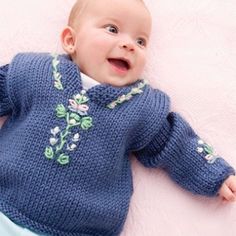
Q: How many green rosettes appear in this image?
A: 4